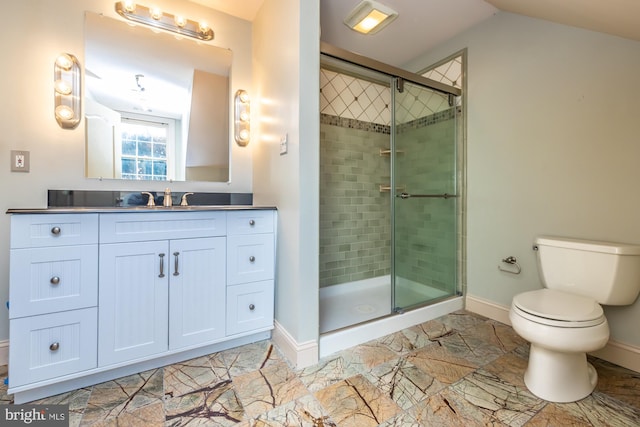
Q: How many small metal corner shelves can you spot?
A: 2